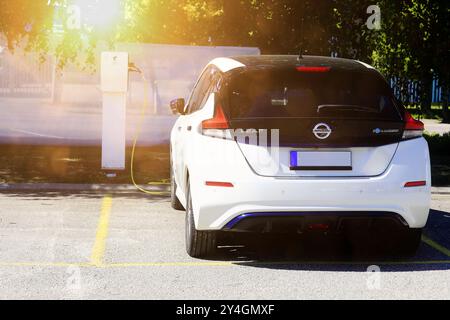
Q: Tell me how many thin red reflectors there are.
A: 2